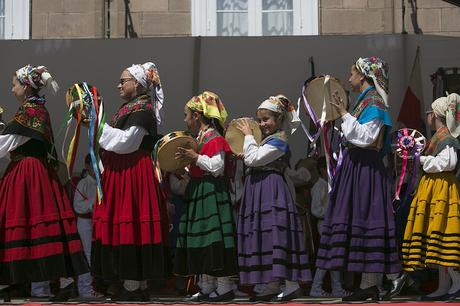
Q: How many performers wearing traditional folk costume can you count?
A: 6